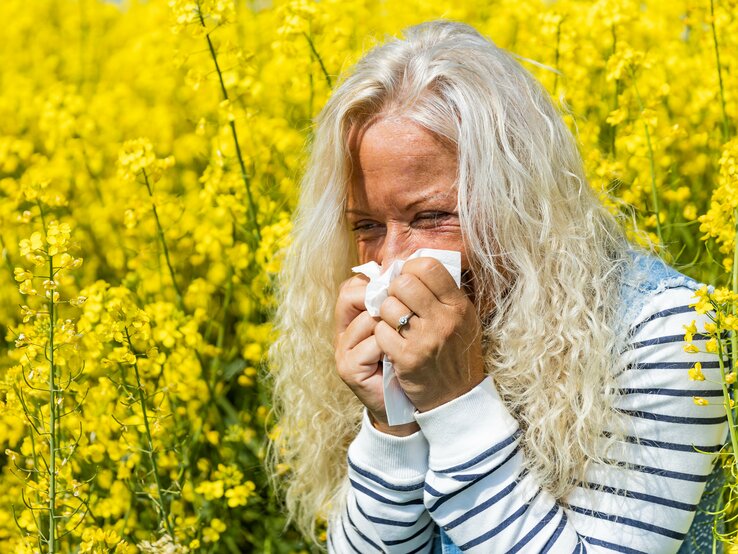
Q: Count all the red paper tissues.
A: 0